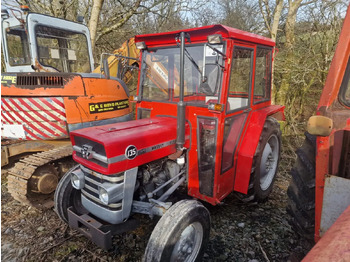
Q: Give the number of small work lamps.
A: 2